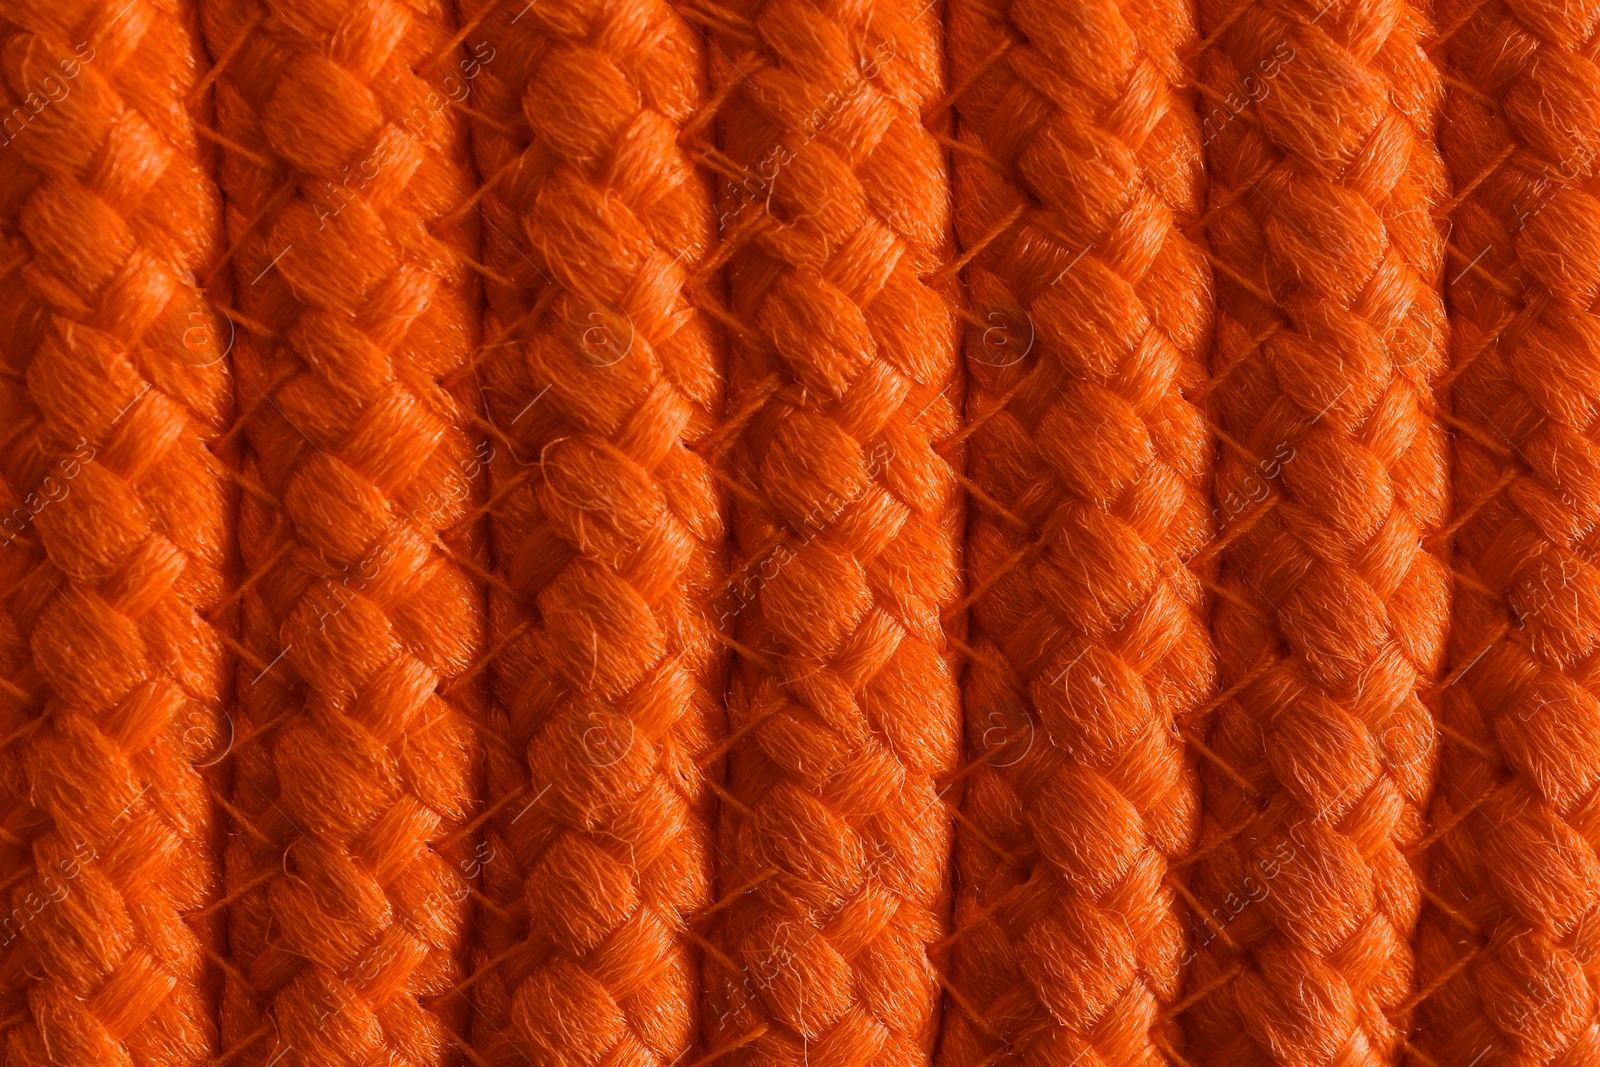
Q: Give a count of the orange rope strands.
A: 7